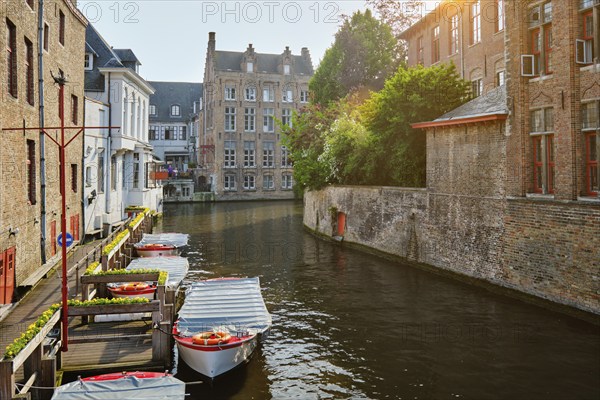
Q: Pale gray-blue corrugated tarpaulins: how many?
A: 4